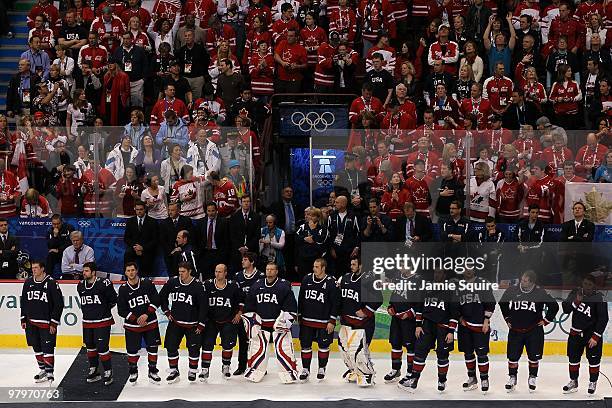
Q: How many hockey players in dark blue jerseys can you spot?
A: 14